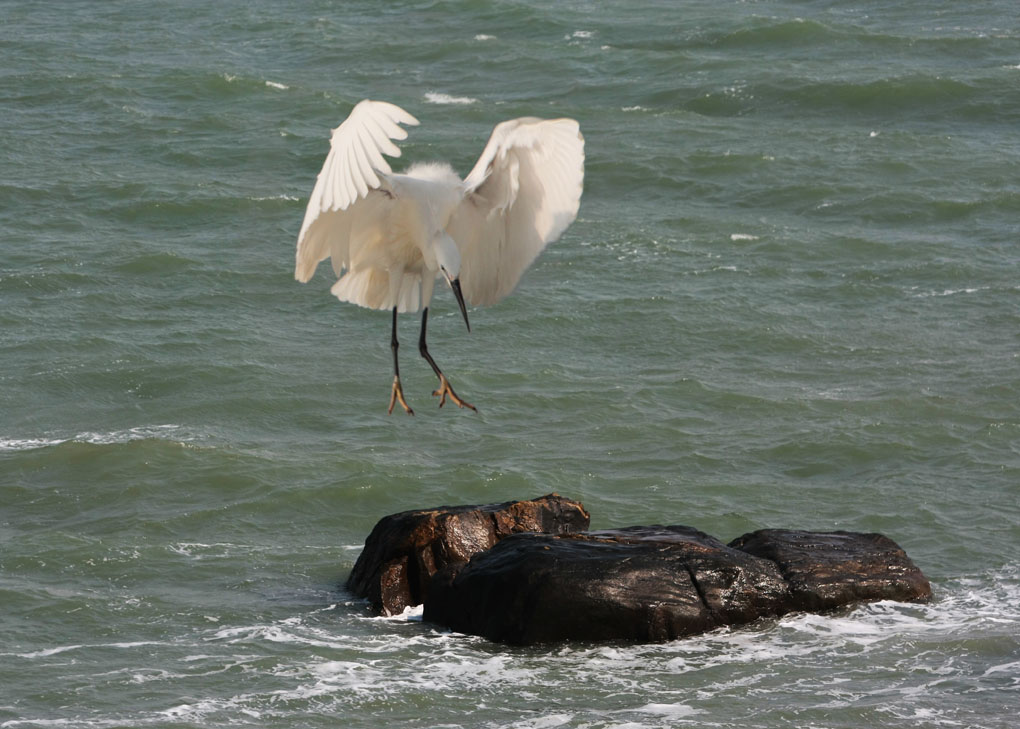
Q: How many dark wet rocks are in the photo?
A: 3